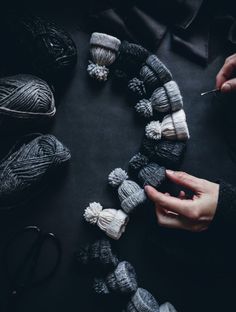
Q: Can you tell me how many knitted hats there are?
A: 13